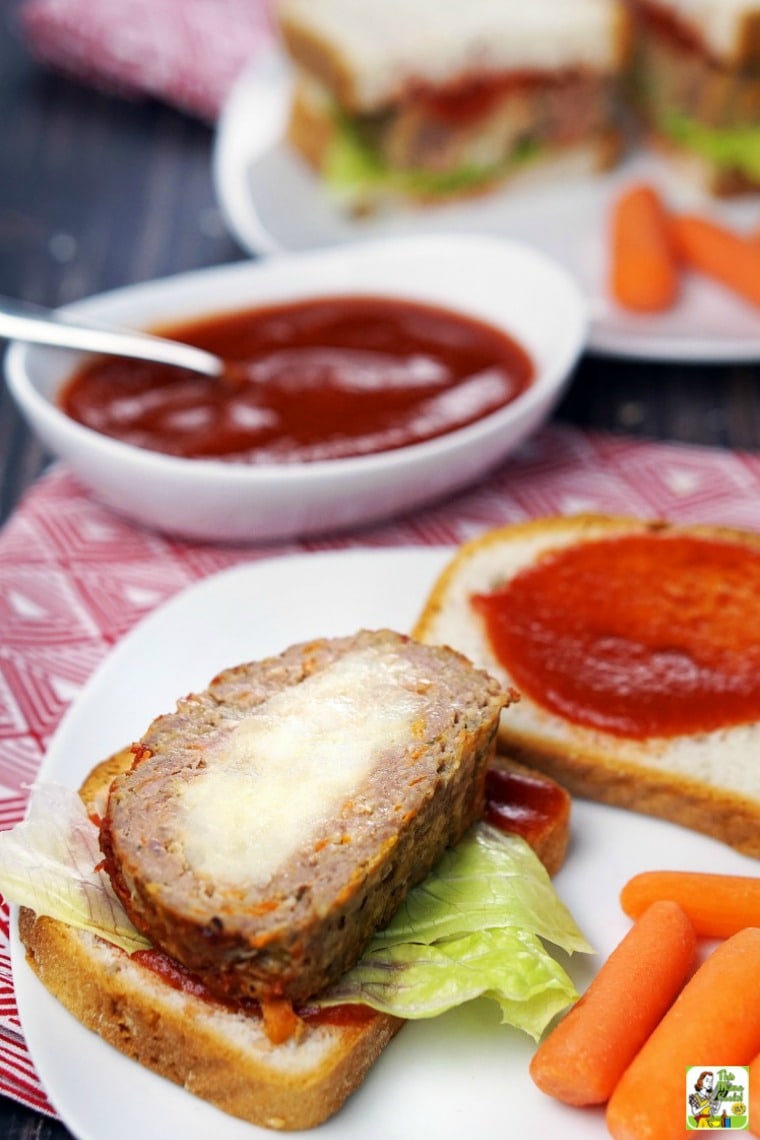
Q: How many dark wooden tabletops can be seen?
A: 1